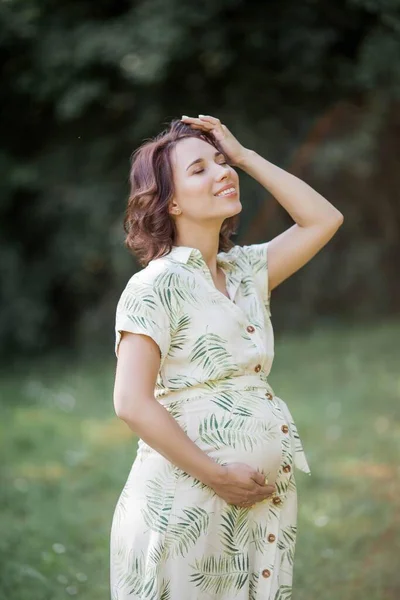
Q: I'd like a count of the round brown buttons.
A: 8